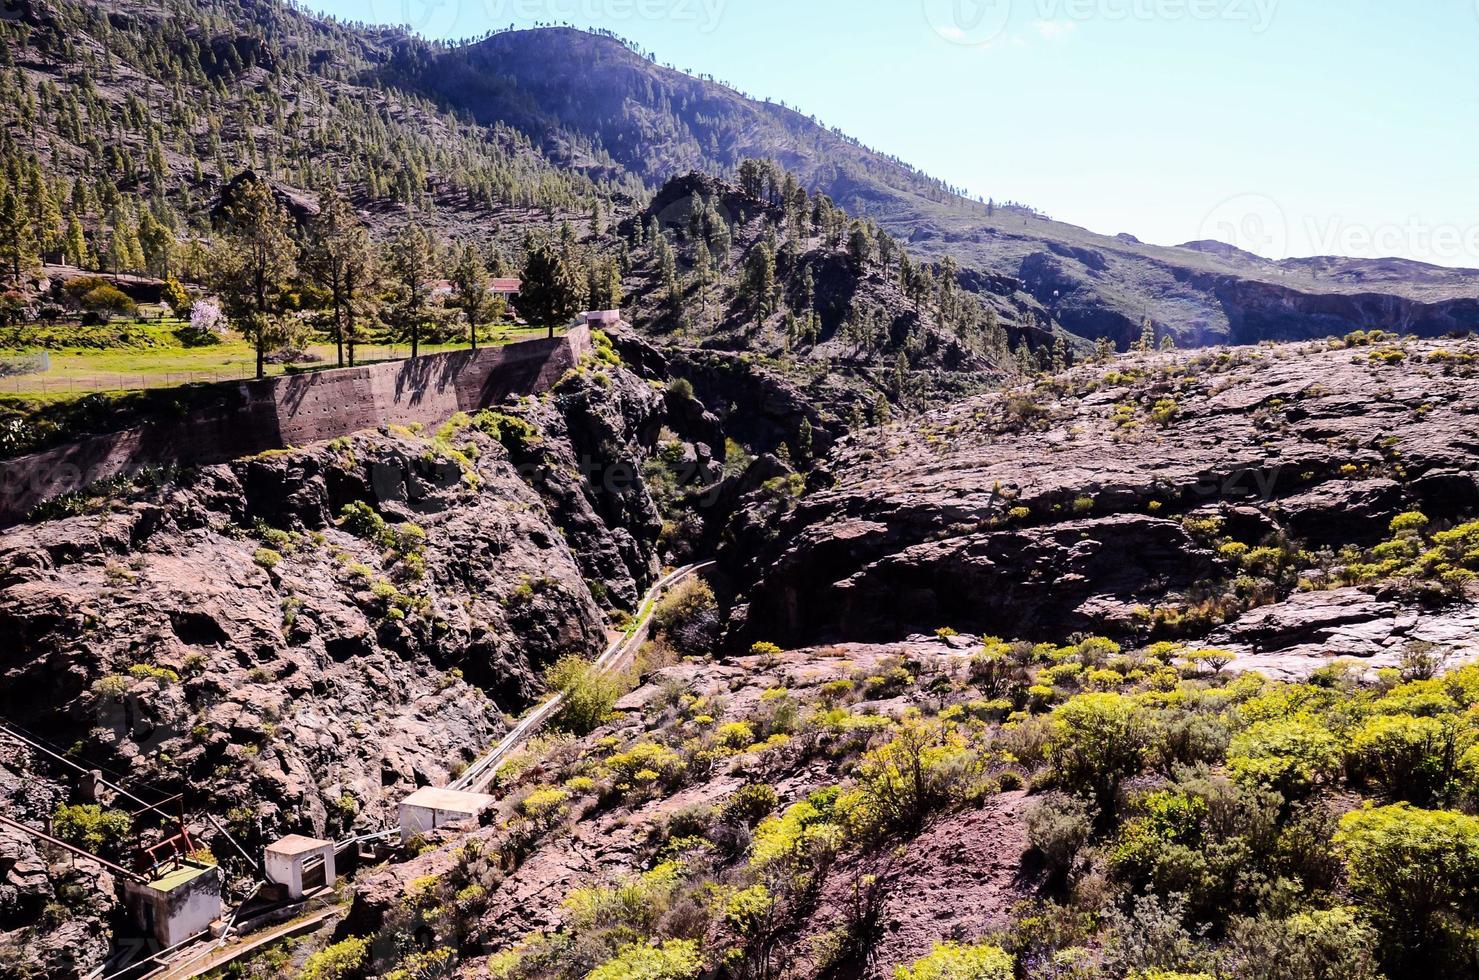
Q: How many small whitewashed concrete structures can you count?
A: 3